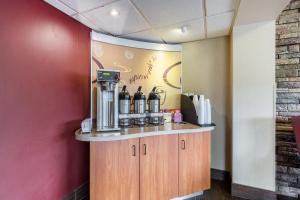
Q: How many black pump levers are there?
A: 3